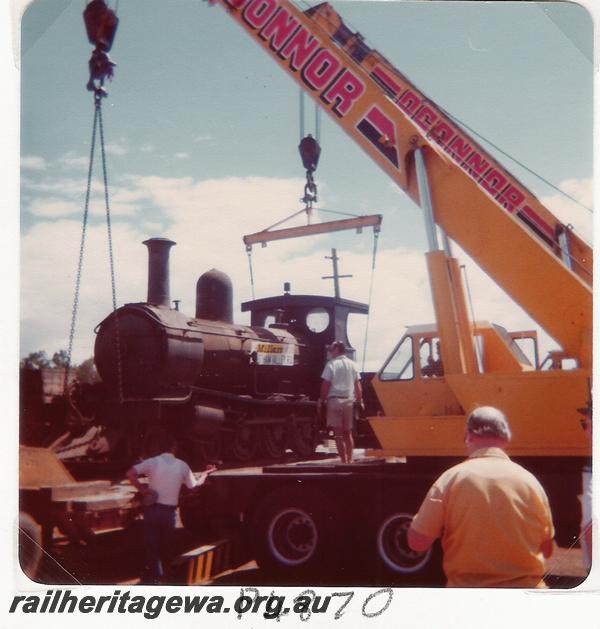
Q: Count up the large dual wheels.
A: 2